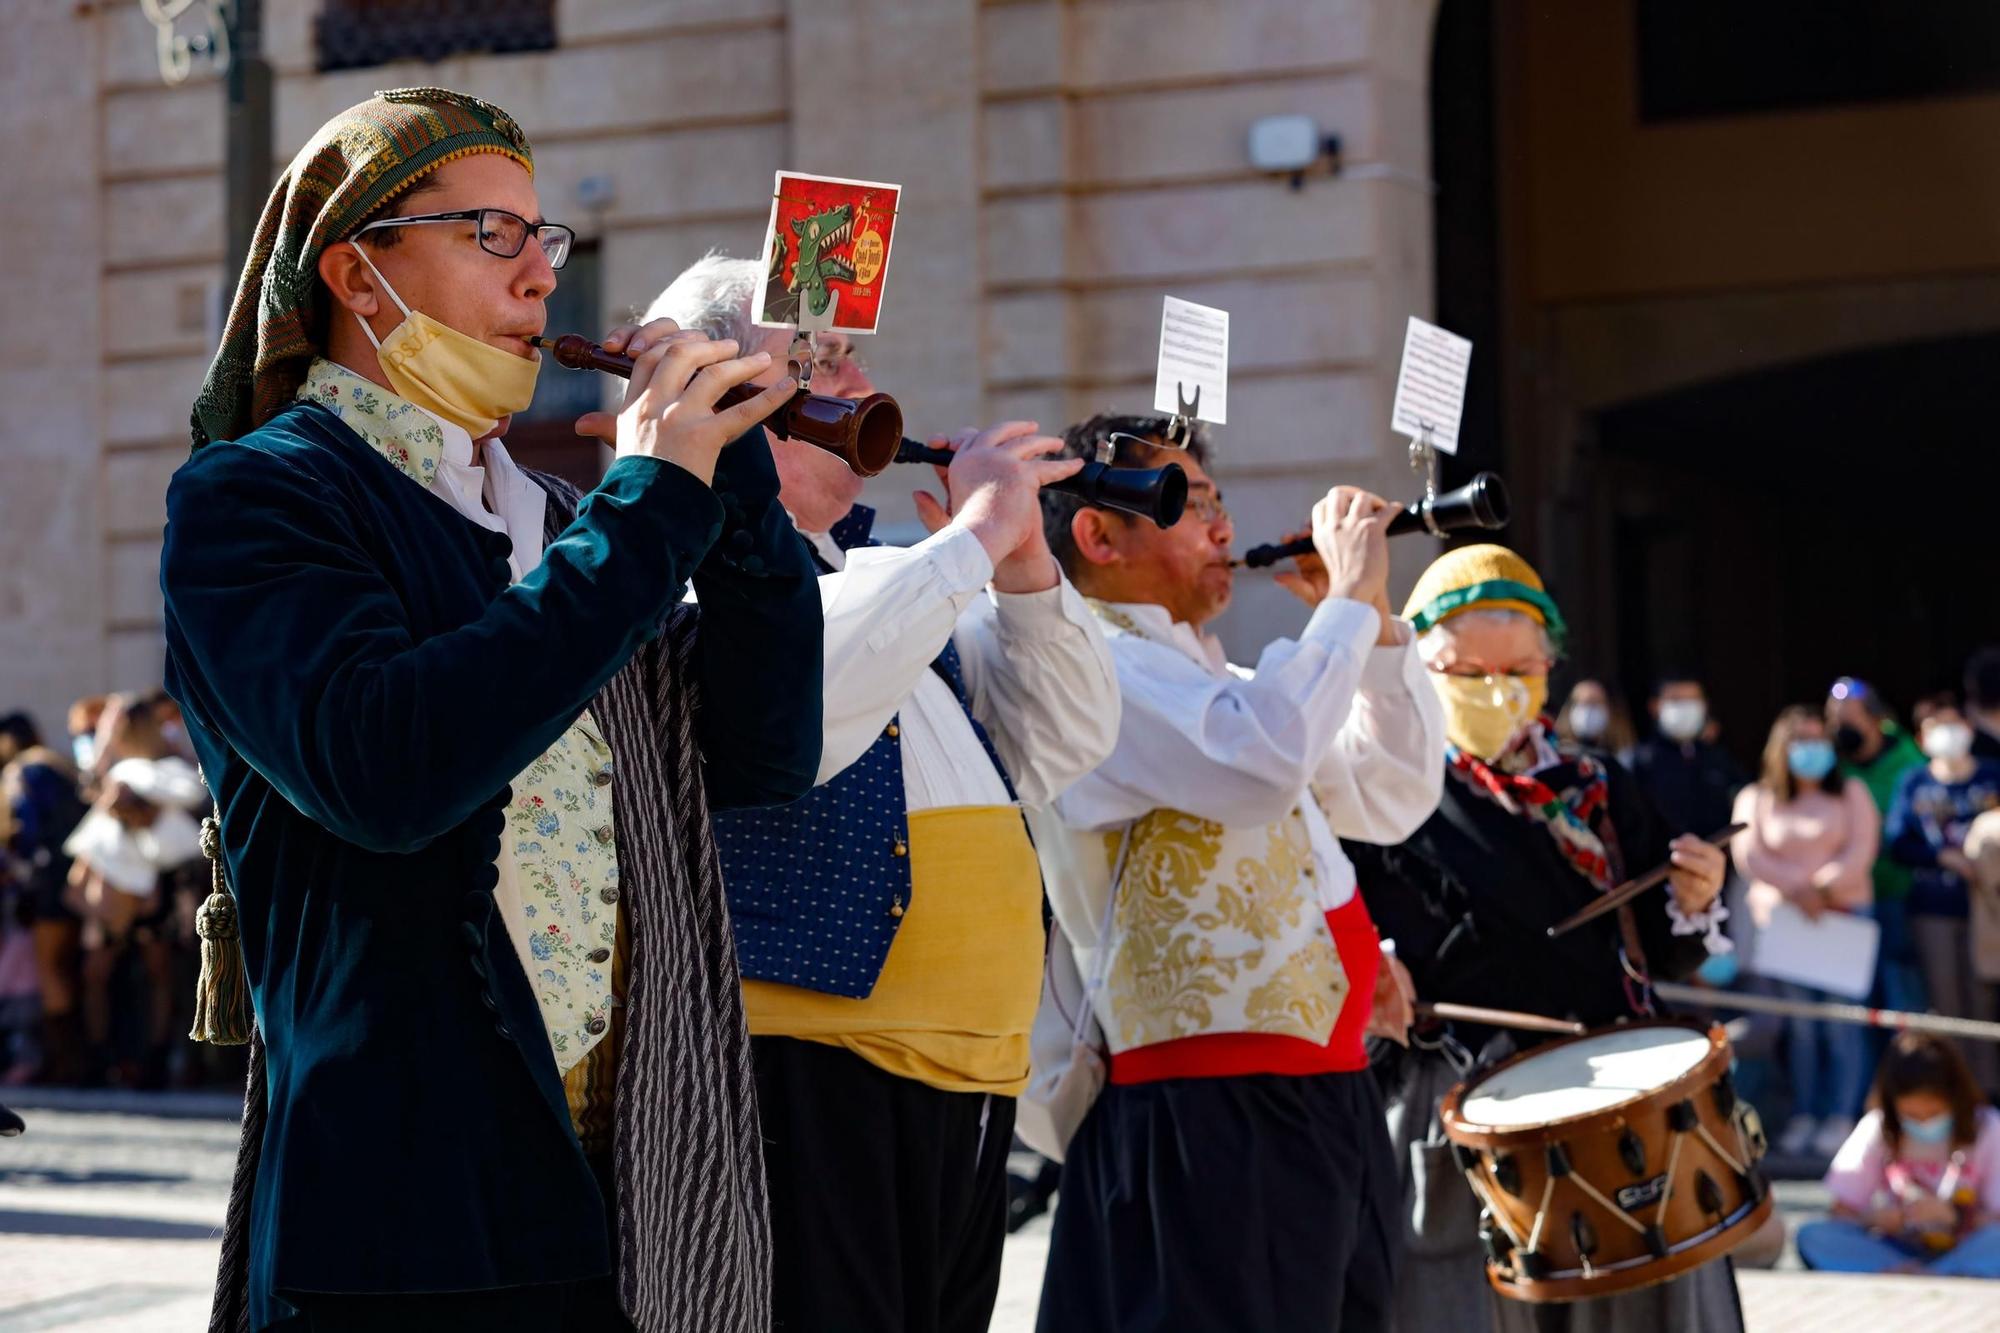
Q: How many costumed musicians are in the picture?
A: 4